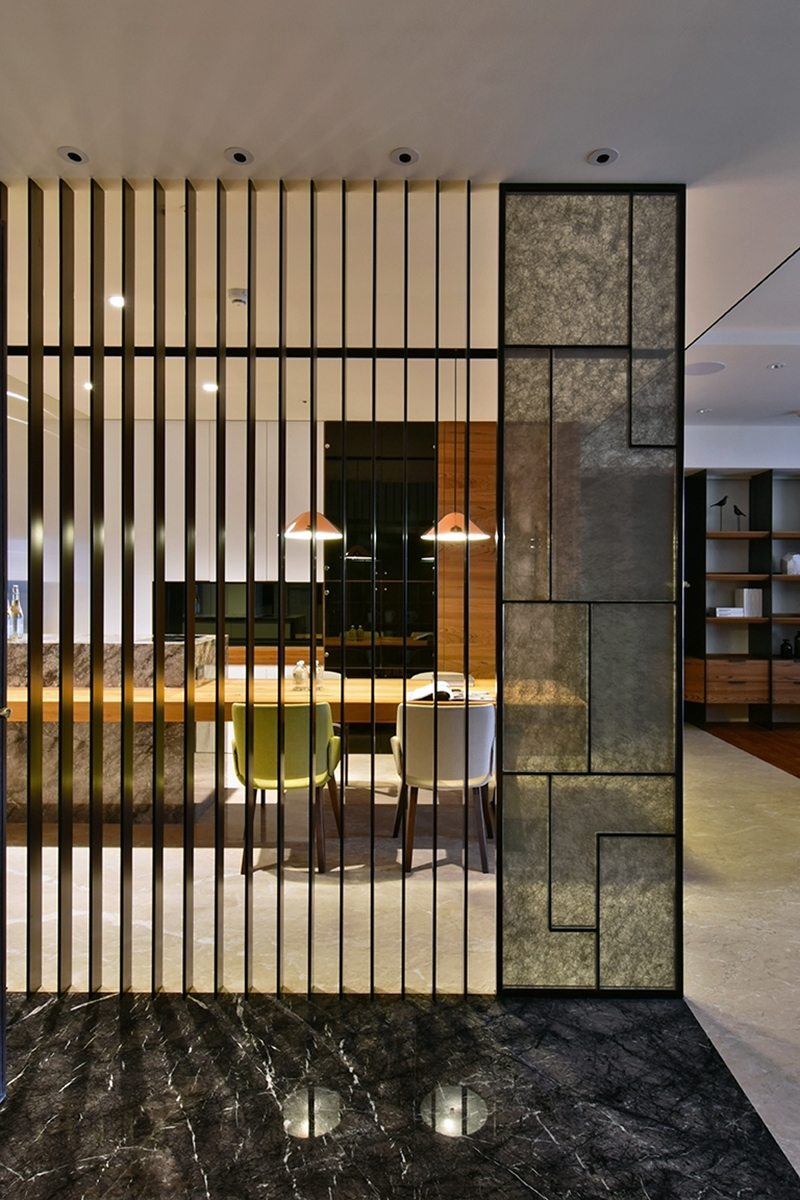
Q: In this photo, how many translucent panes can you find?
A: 9